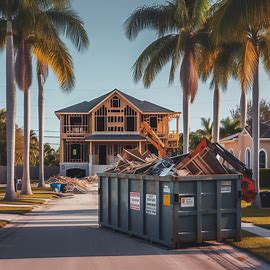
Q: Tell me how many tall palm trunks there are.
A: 7